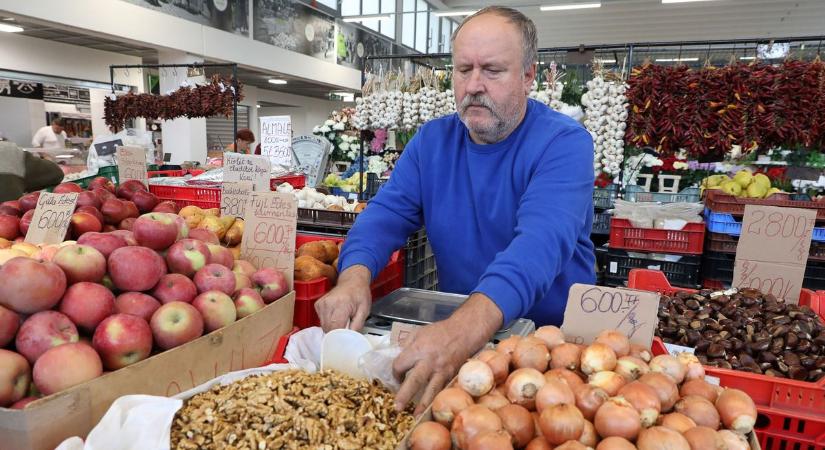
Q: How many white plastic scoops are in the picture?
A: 1